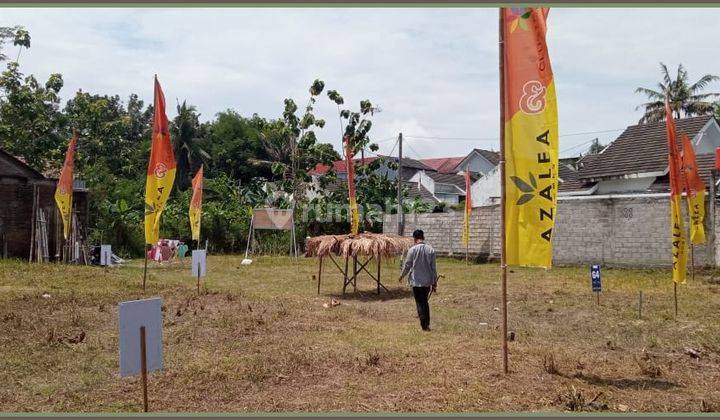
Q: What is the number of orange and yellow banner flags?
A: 8